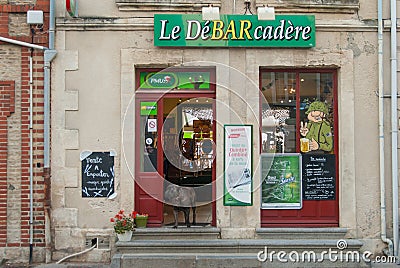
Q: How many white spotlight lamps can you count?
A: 2